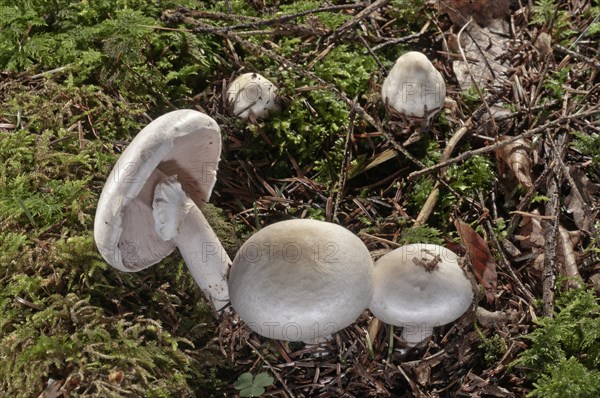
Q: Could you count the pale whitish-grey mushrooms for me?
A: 5